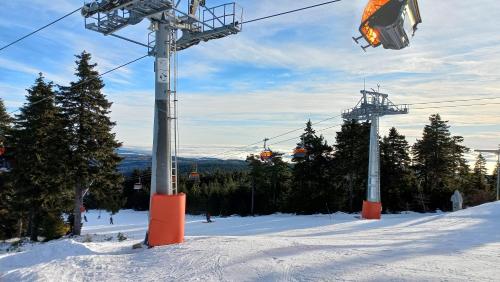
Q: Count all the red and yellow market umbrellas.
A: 0